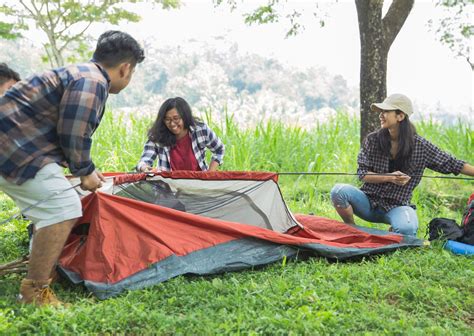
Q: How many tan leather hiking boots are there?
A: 1